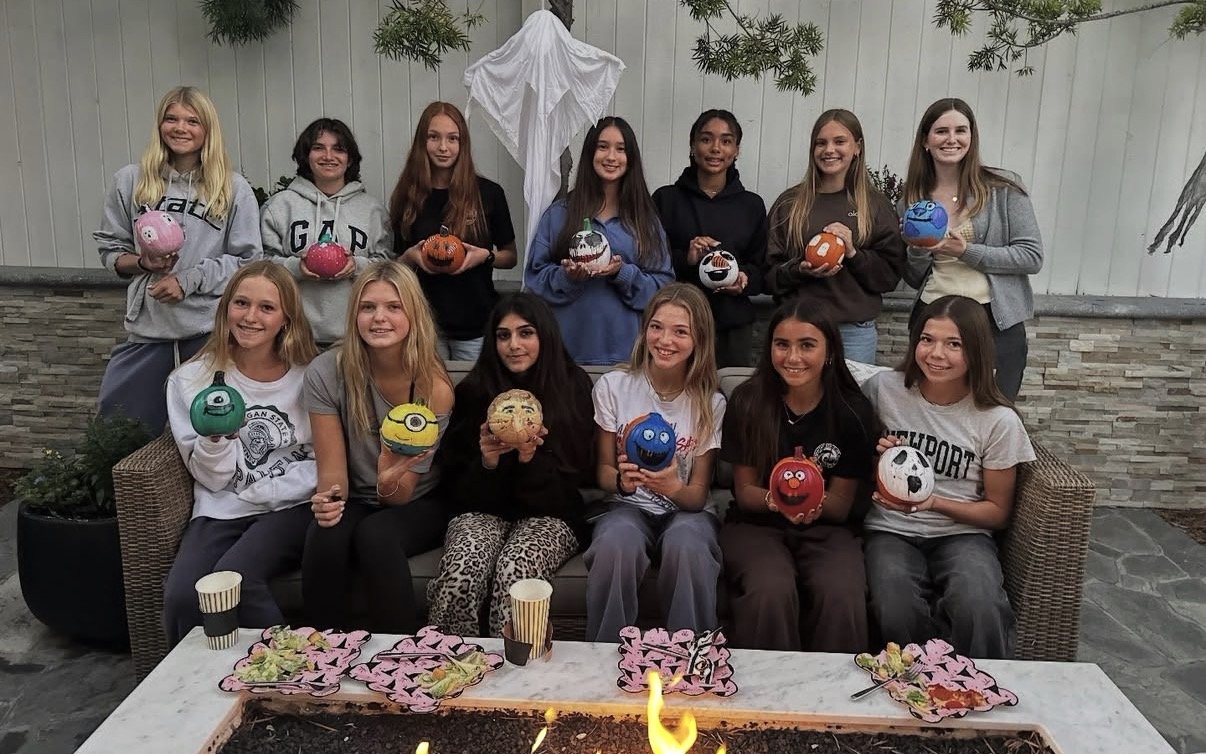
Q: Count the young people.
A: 13